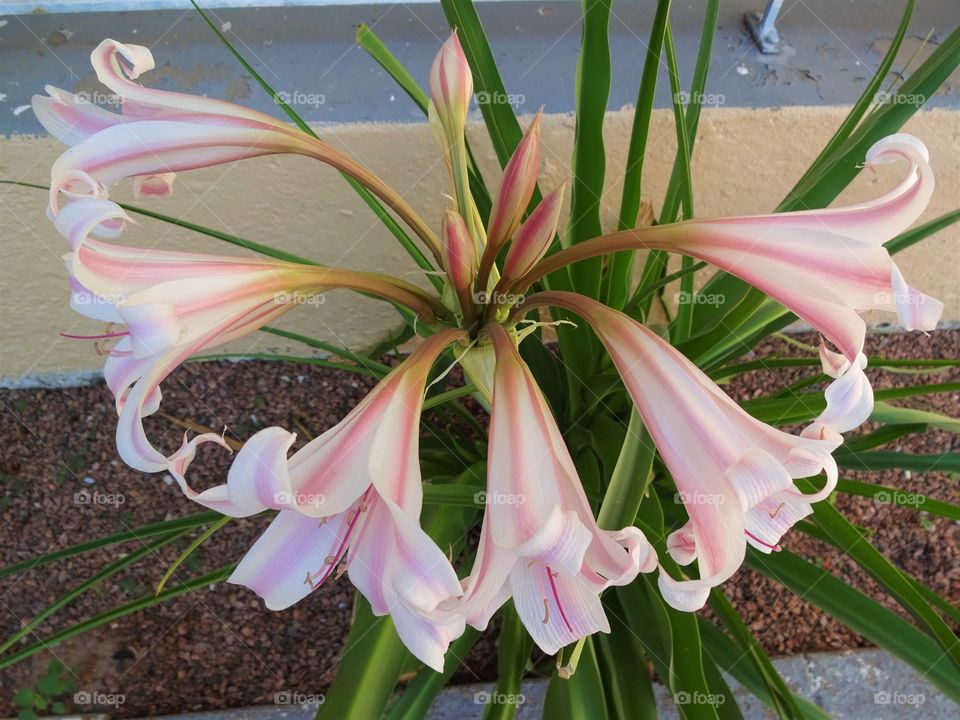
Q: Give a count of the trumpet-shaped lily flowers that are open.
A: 6